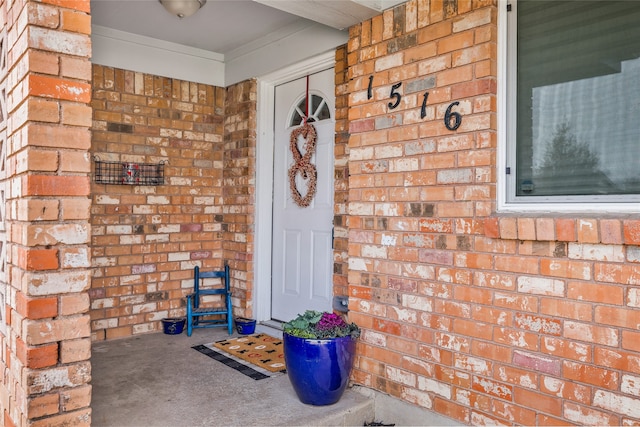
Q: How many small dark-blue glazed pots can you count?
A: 2